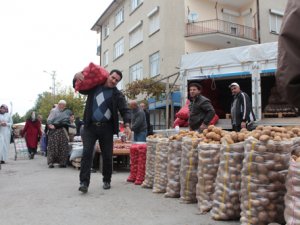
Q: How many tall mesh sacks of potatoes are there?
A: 8